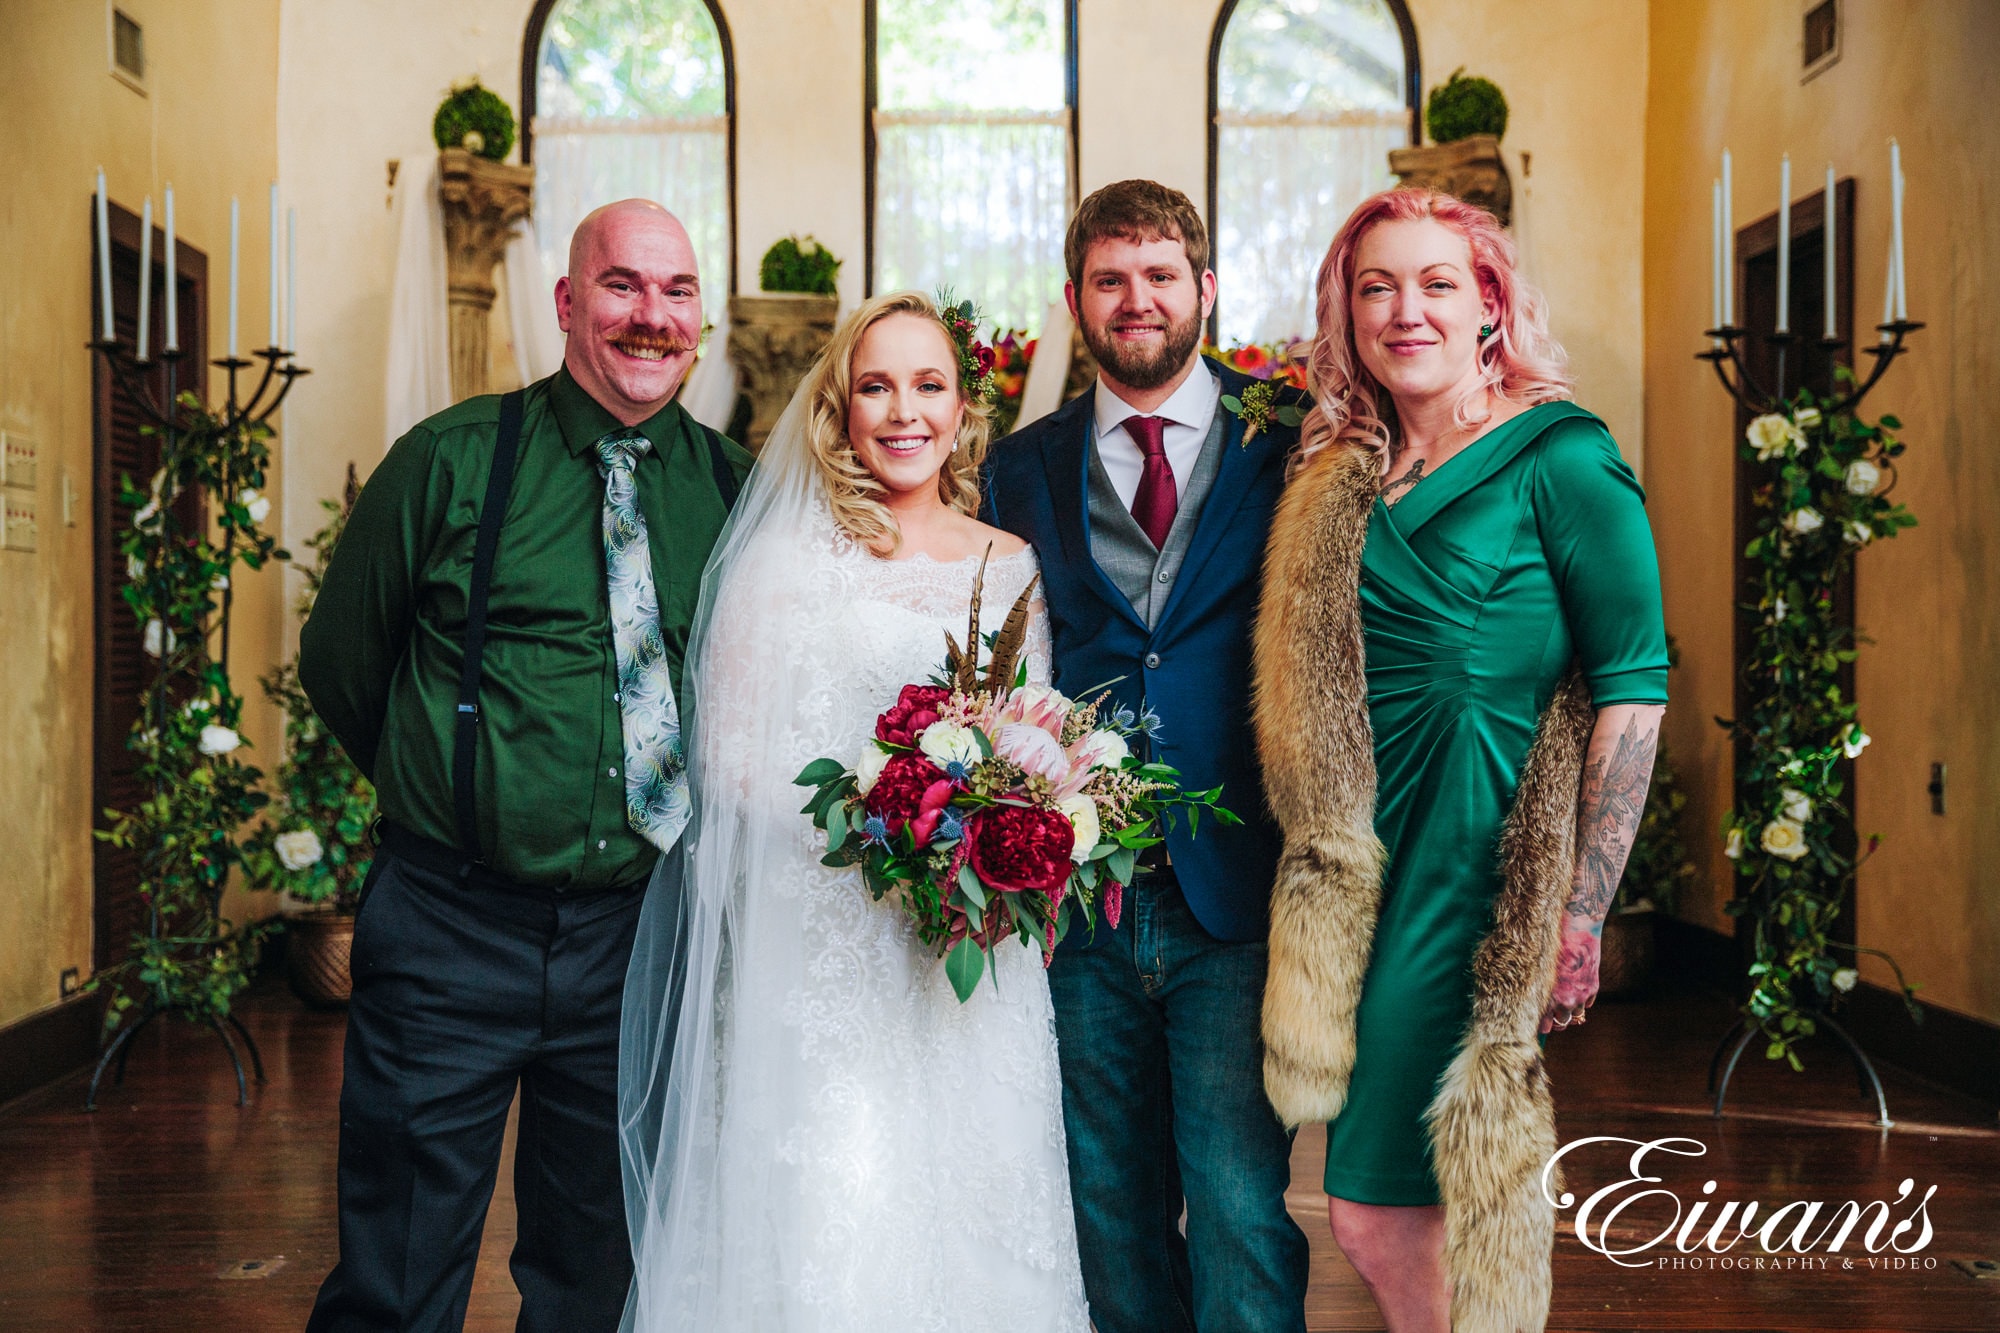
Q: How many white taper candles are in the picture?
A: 12